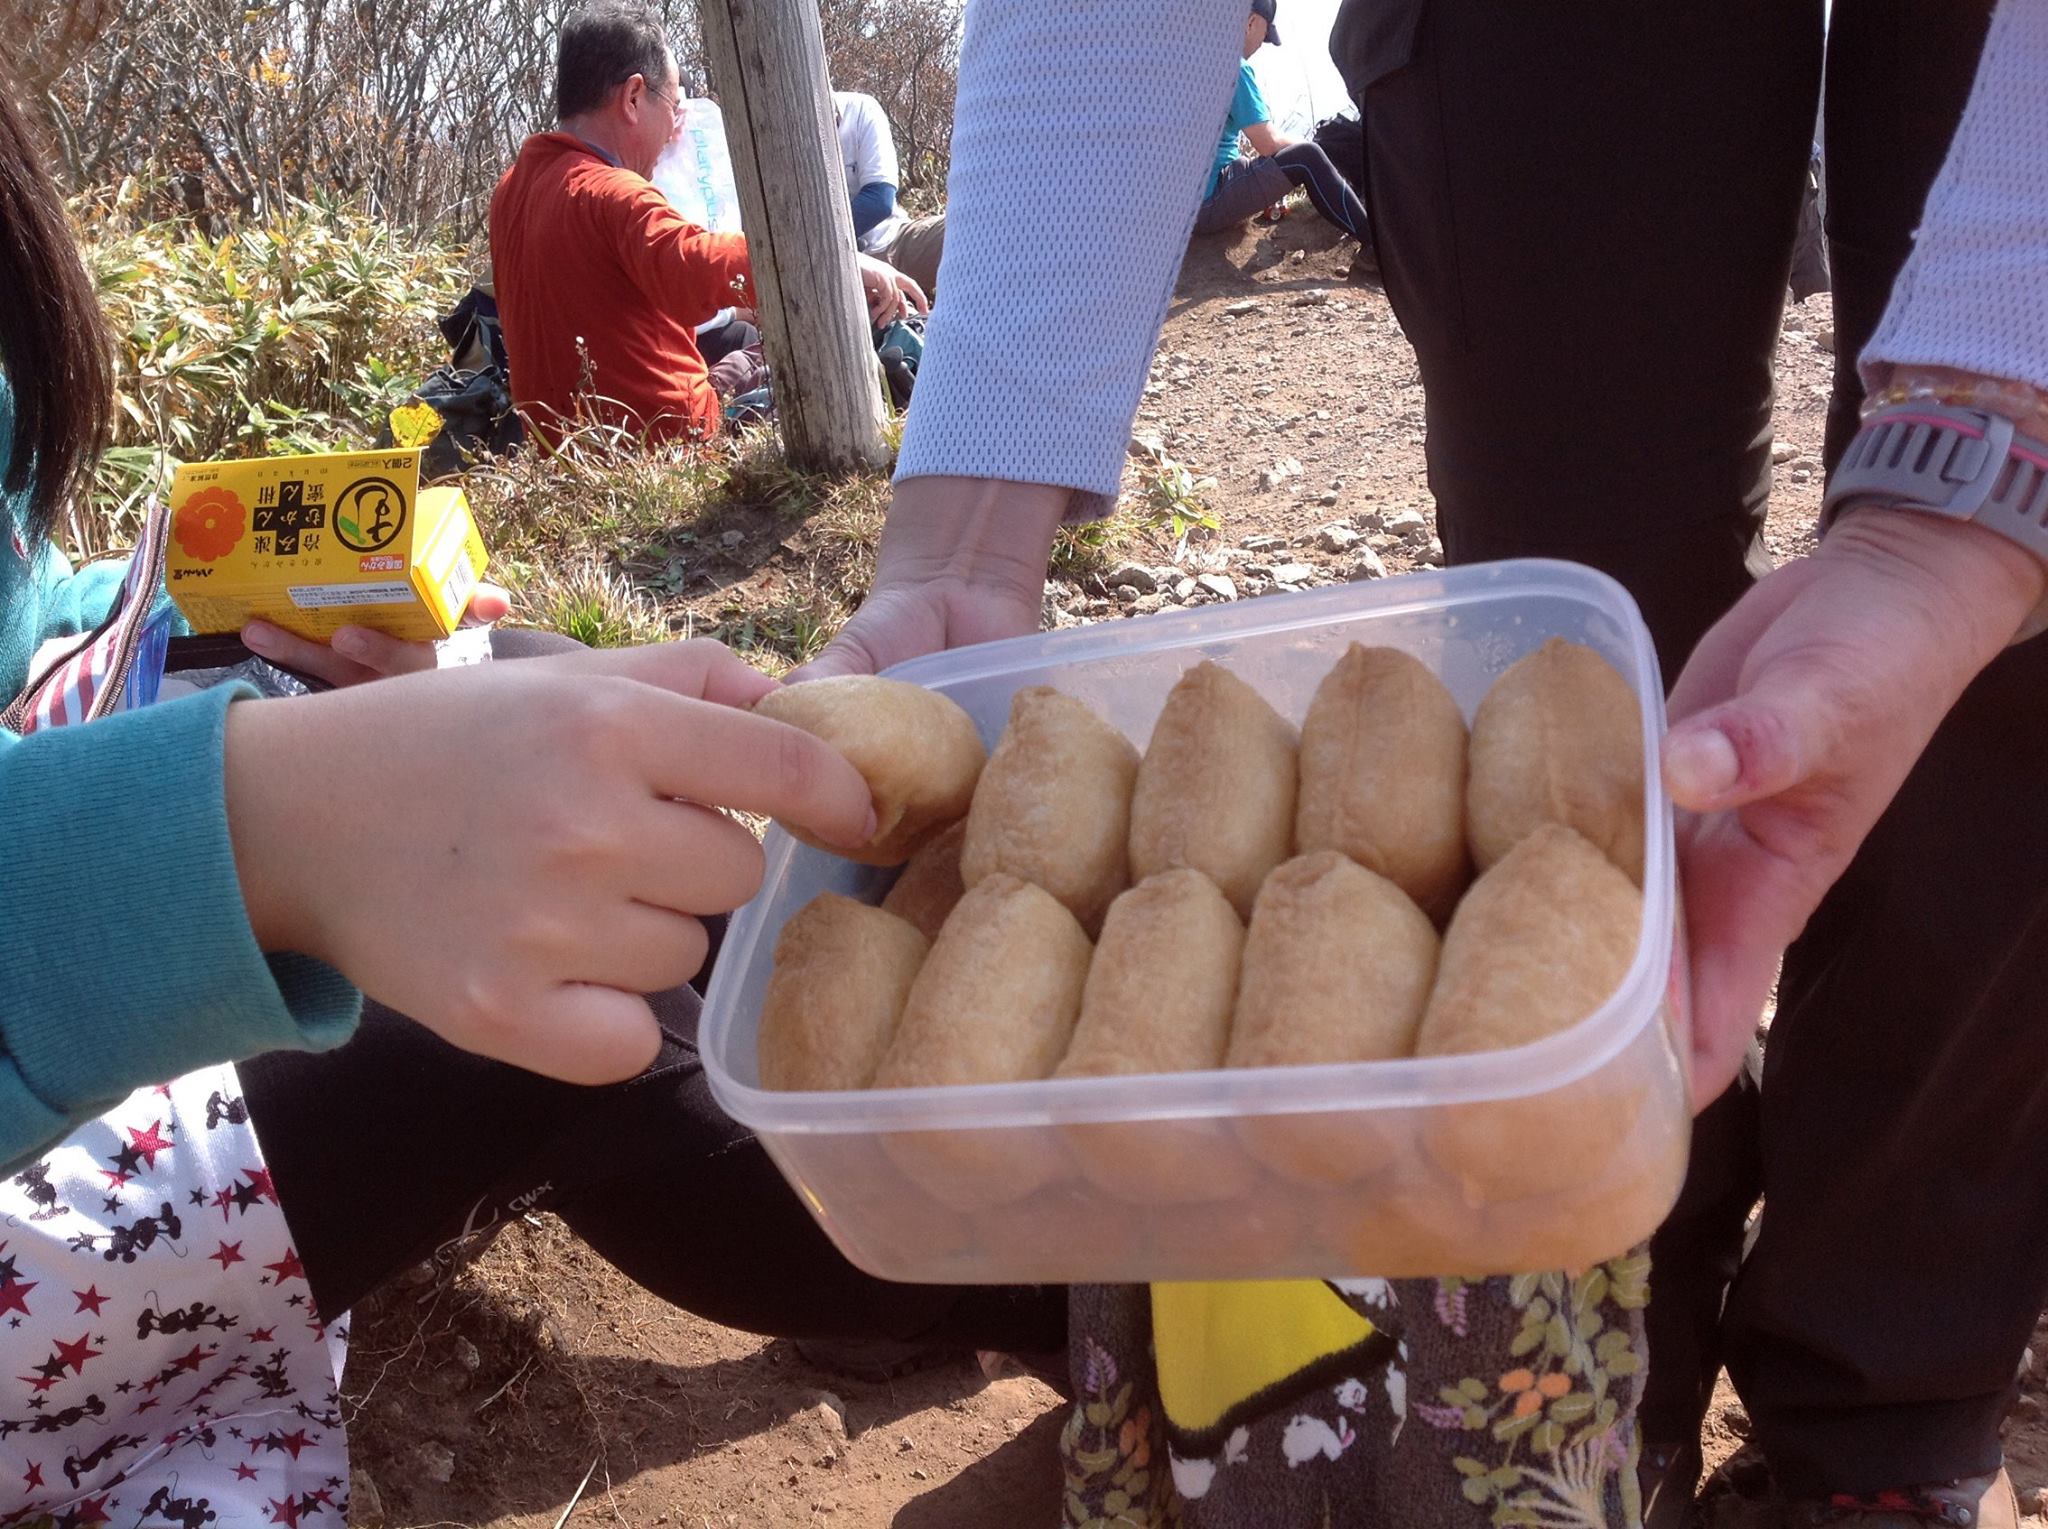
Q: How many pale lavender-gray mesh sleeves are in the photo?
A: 2